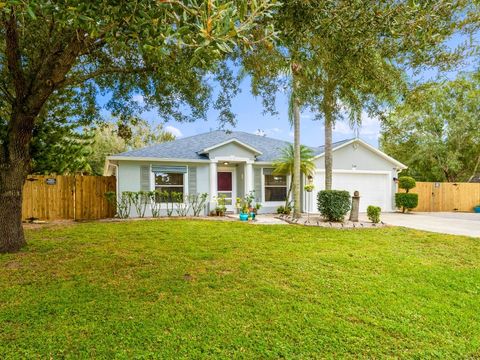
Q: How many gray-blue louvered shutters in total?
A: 3